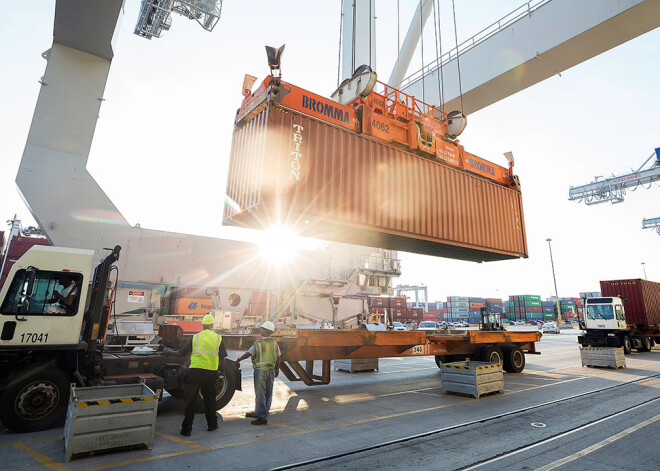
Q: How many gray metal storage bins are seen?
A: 4